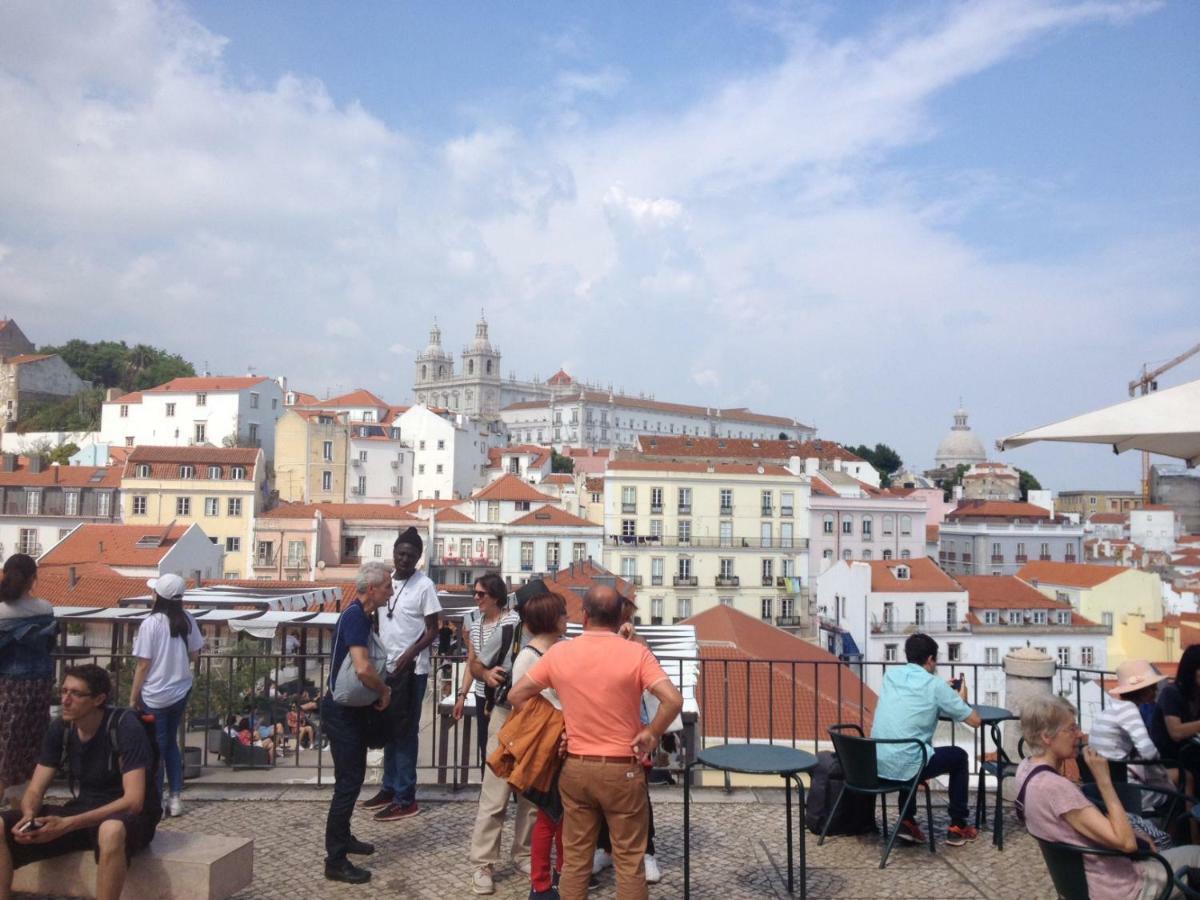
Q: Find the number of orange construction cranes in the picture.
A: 1